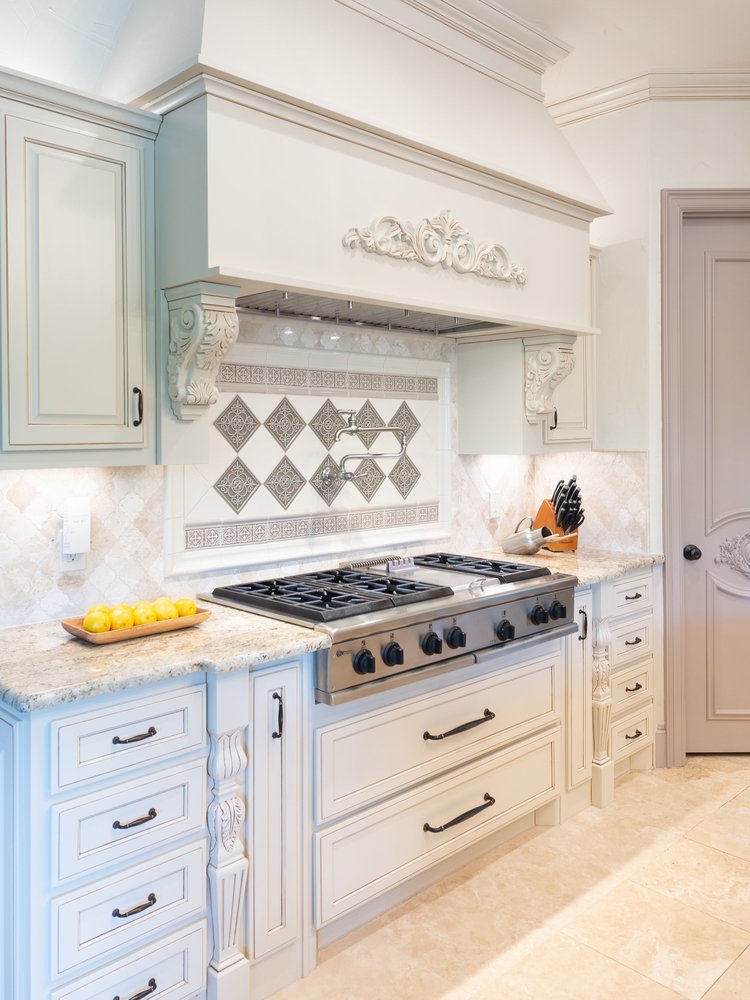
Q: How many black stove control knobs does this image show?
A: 7